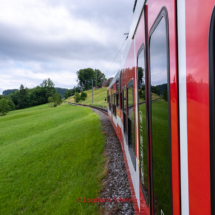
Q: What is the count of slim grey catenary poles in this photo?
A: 2